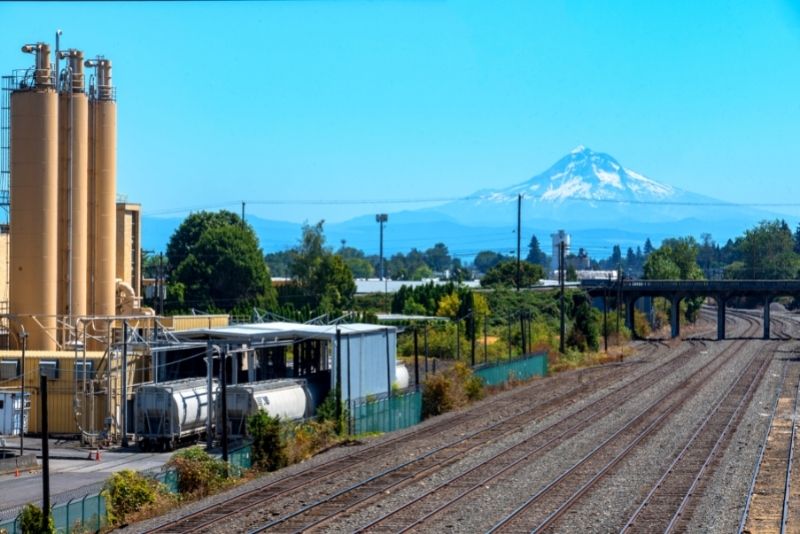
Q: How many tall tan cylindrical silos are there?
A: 3